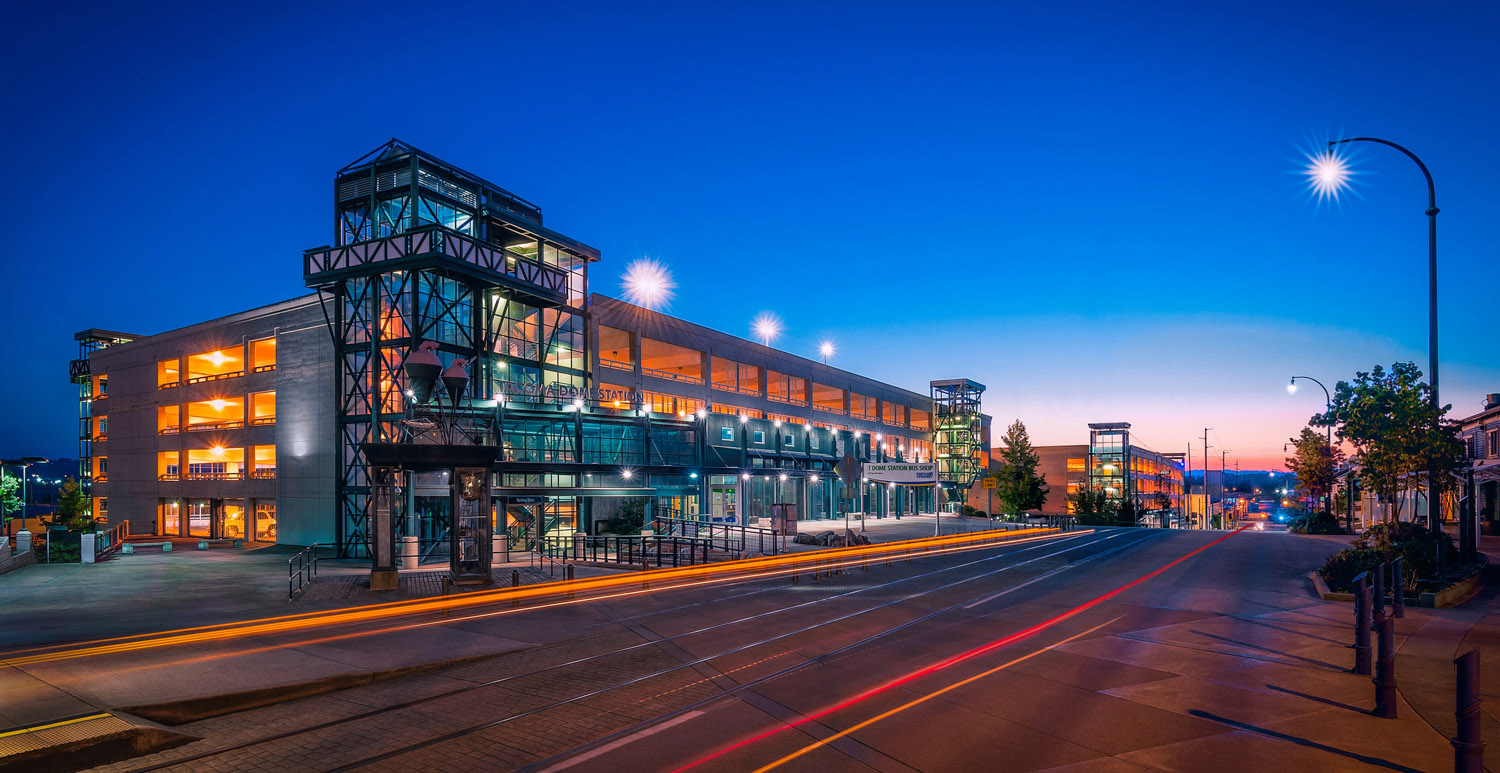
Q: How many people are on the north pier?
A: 0